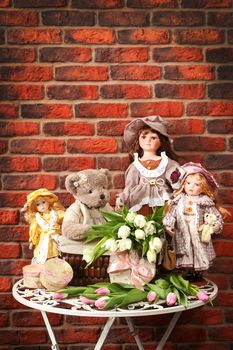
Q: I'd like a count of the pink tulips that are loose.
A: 7